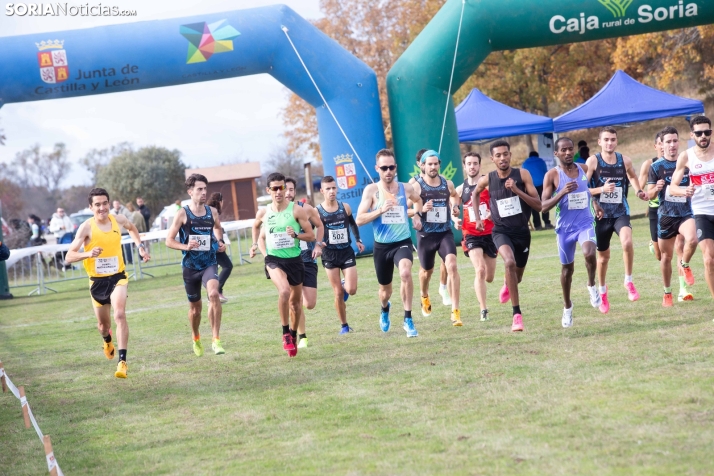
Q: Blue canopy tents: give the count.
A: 2